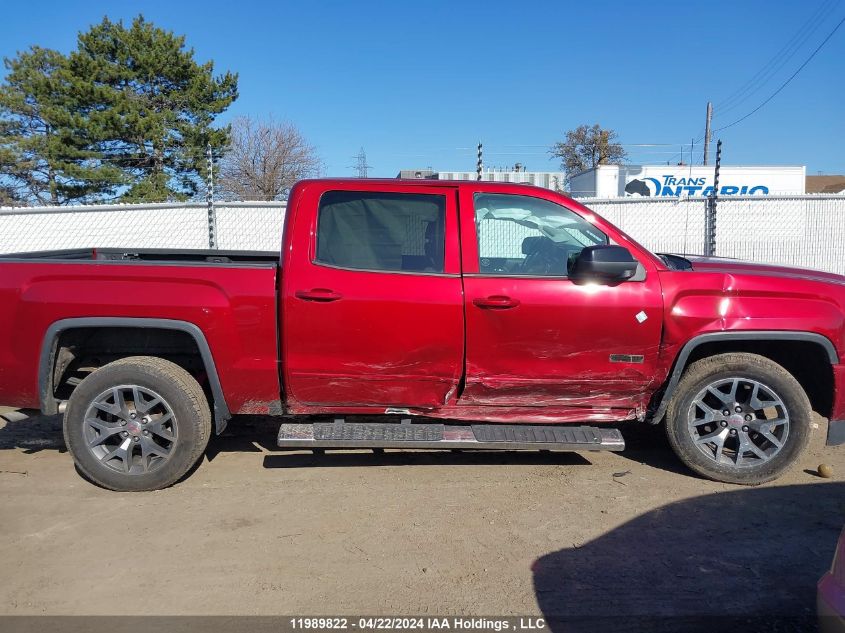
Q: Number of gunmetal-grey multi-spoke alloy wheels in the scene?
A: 2